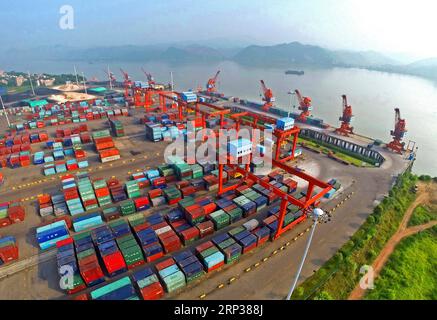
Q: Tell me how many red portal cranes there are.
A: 8